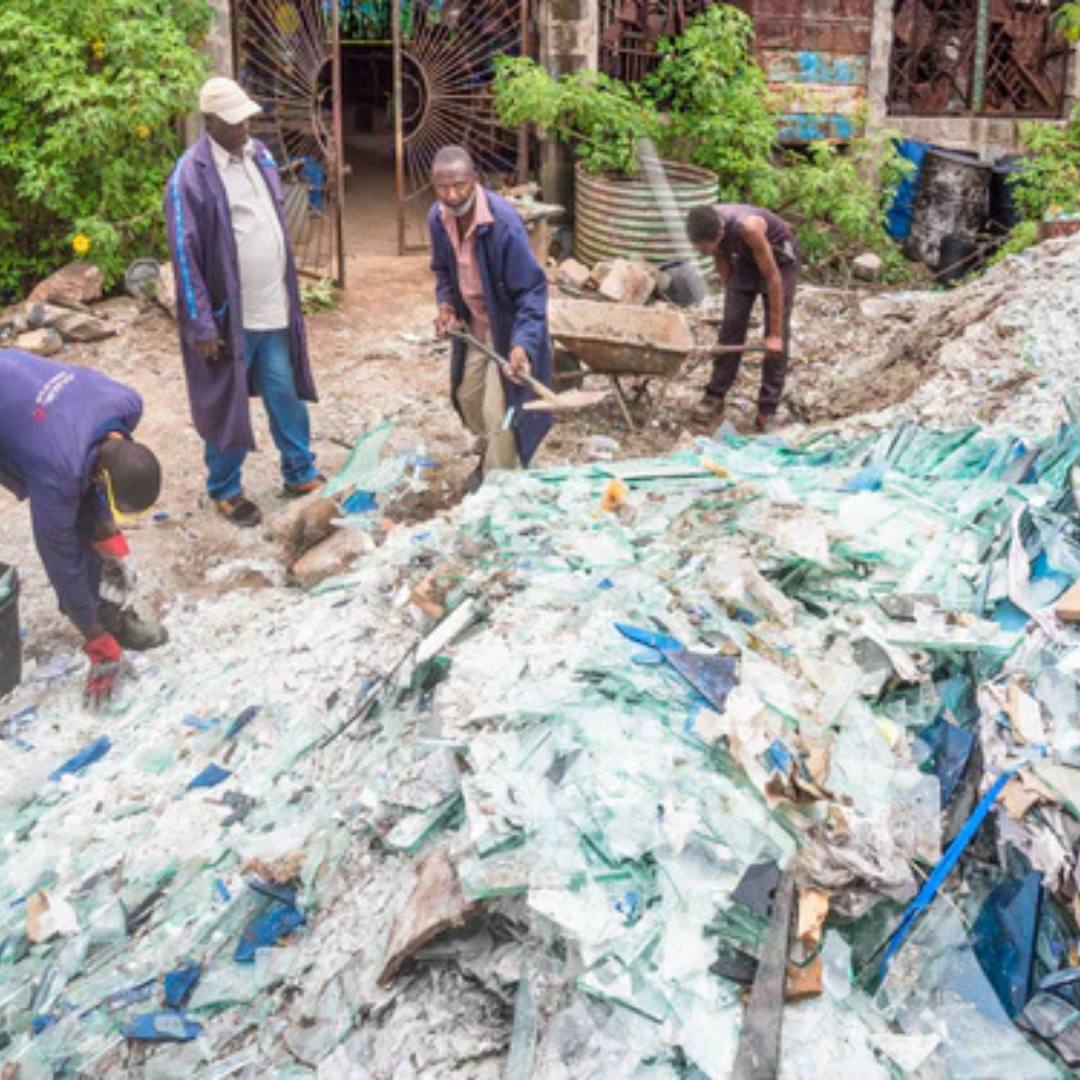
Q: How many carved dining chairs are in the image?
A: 0